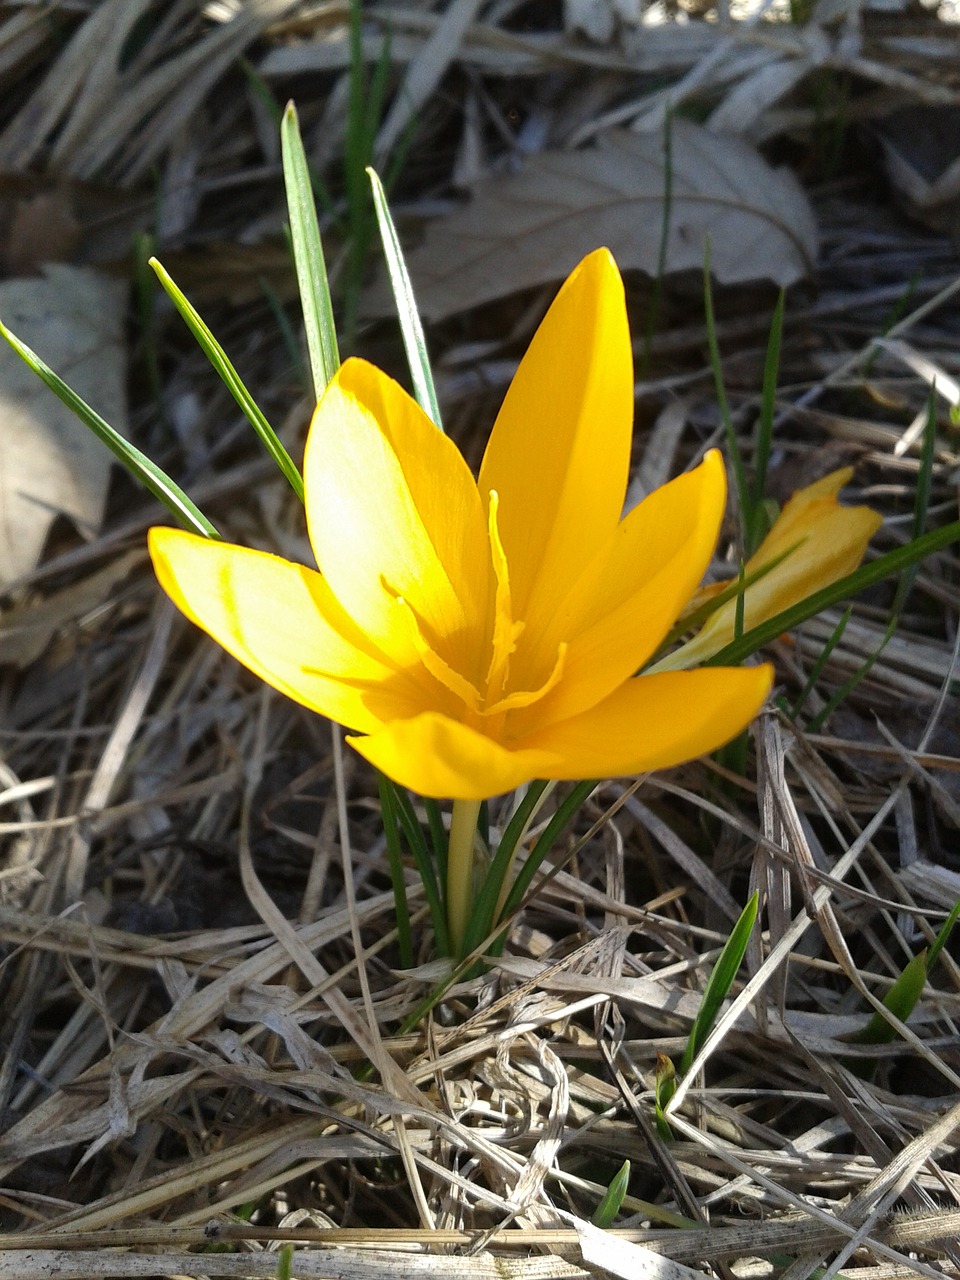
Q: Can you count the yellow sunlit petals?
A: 6